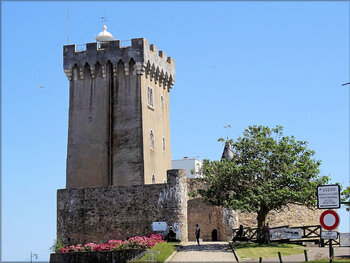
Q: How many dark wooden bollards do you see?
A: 3